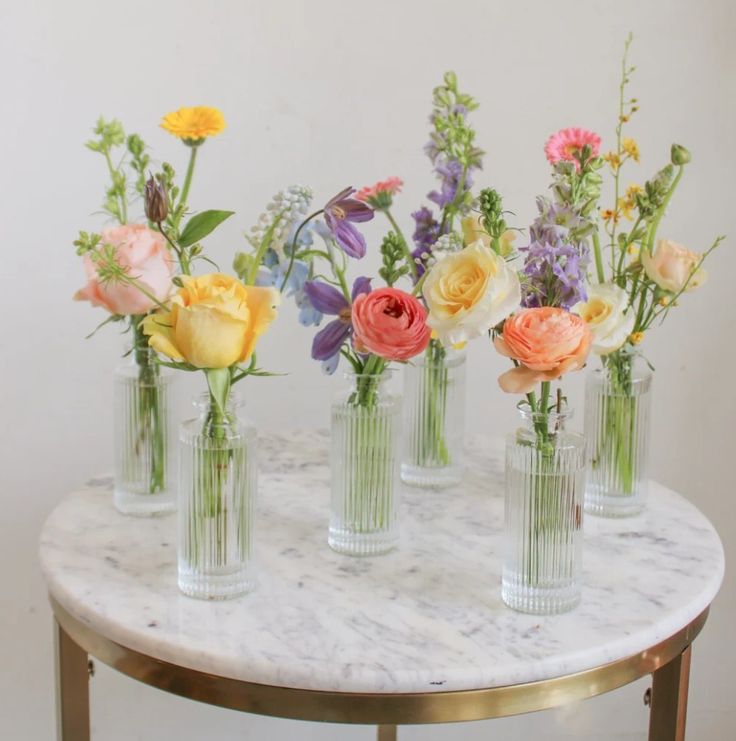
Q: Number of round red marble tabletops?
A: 0